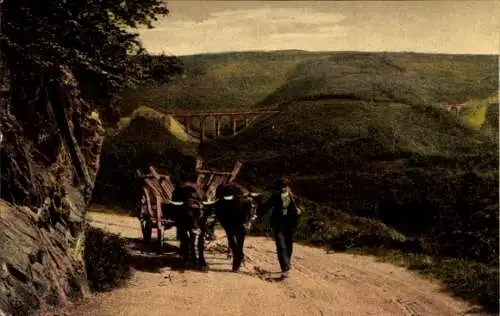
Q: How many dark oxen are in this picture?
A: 2